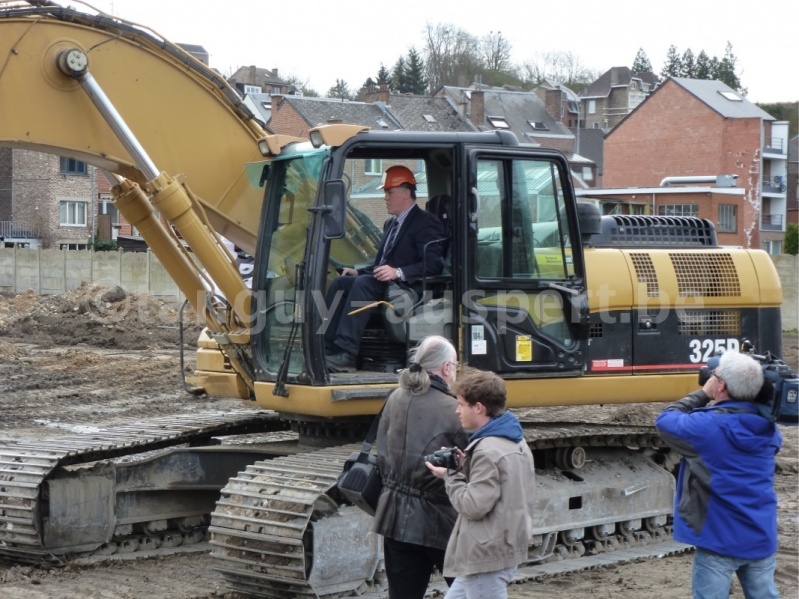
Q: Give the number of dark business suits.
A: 1